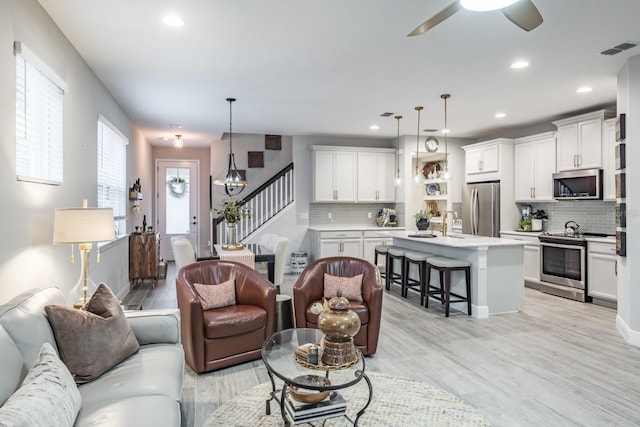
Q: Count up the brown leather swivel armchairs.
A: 2